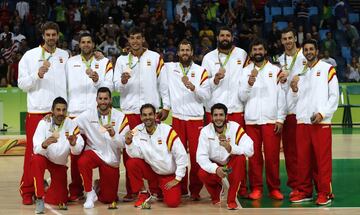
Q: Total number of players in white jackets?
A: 12